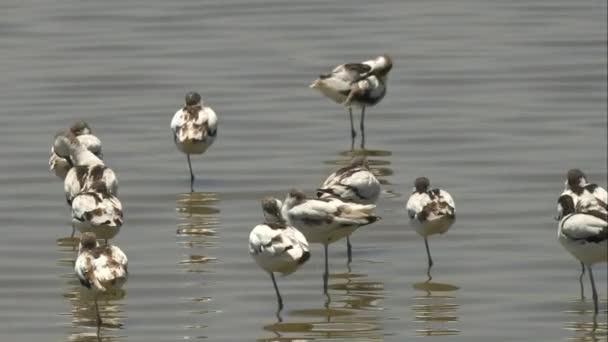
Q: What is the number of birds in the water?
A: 12